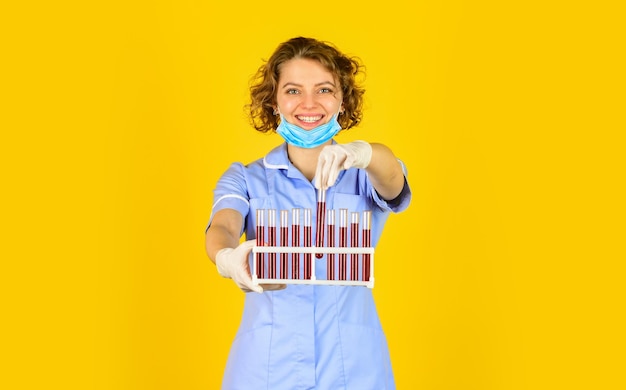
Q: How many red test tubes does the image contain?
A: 10